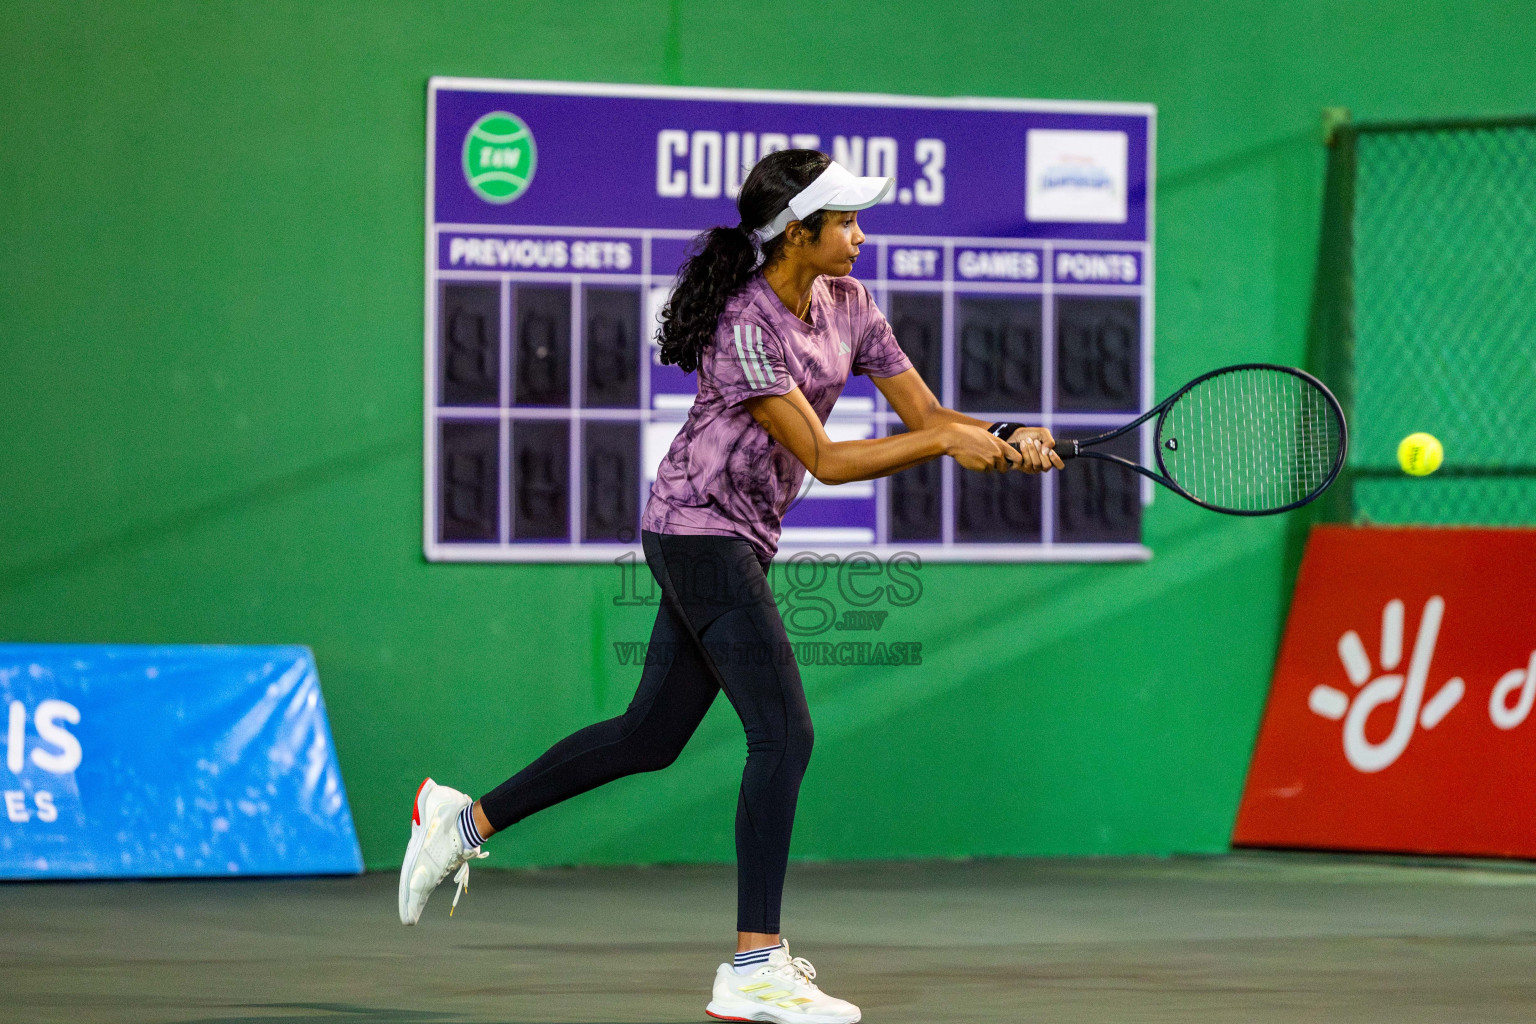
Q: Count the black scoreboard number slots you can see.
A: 12